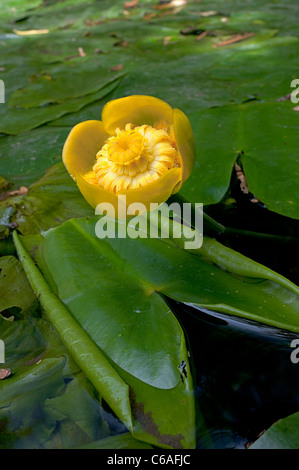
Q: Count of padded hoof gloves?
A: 0